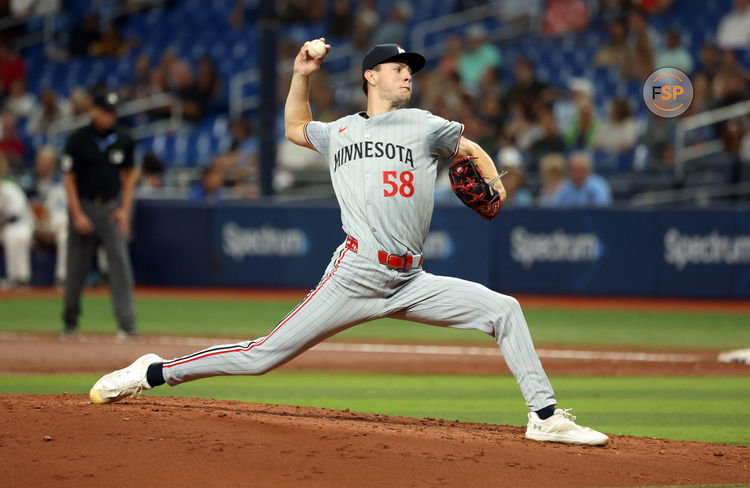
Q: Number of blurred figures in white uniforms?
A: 2